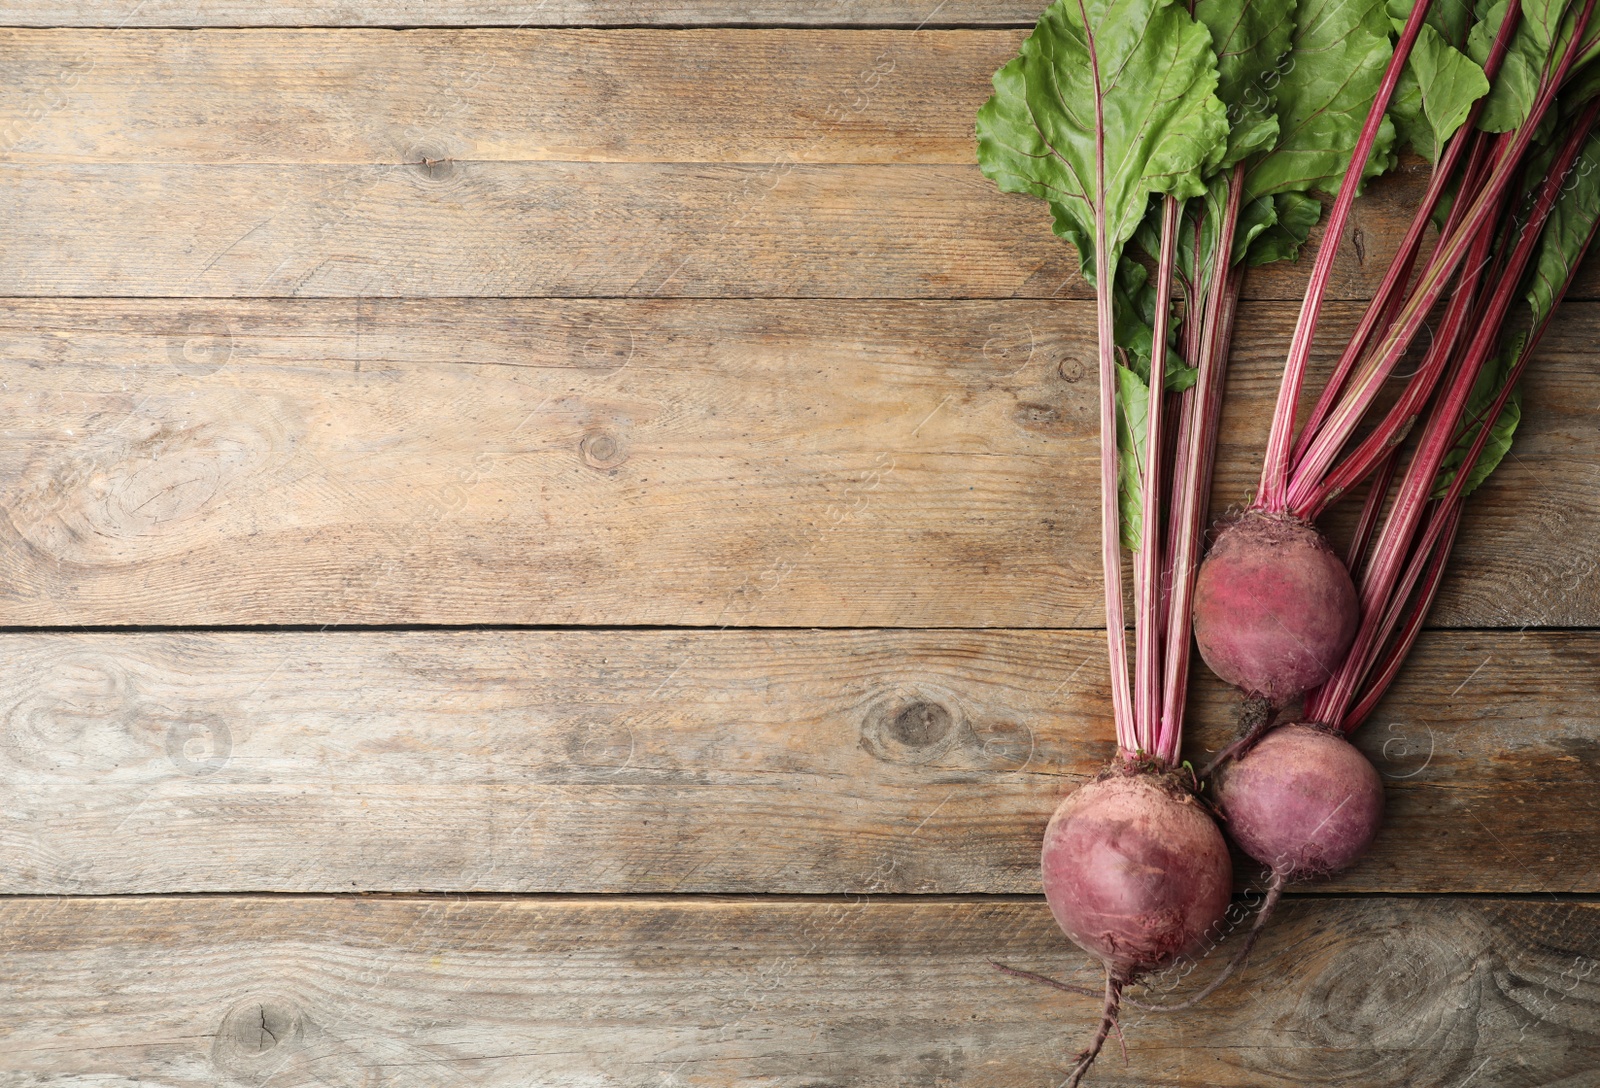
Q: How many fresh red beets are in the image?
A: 3